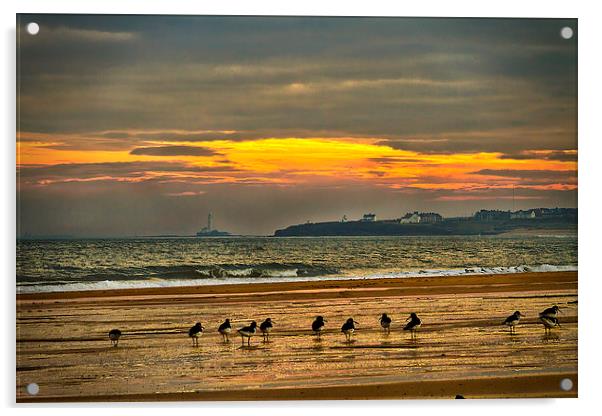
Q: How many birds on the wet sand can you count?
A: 12